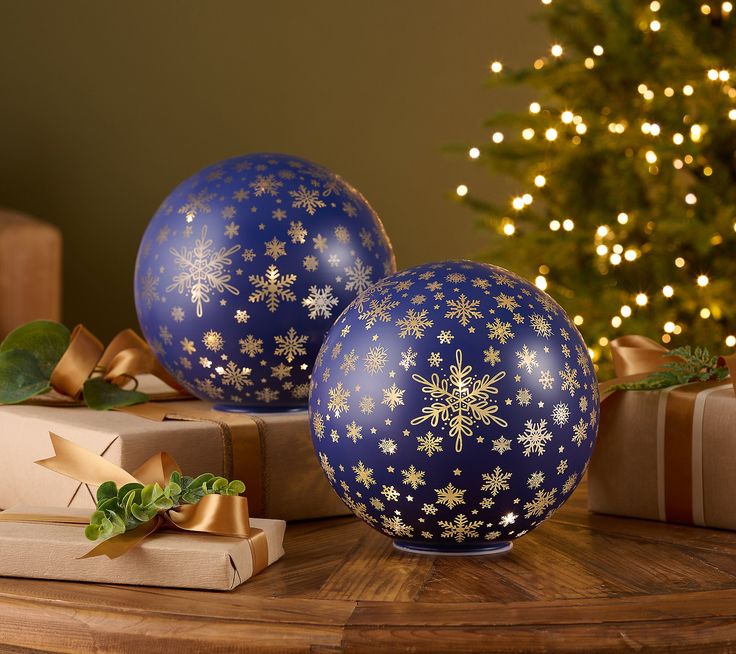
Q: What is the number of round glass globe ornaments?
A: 2